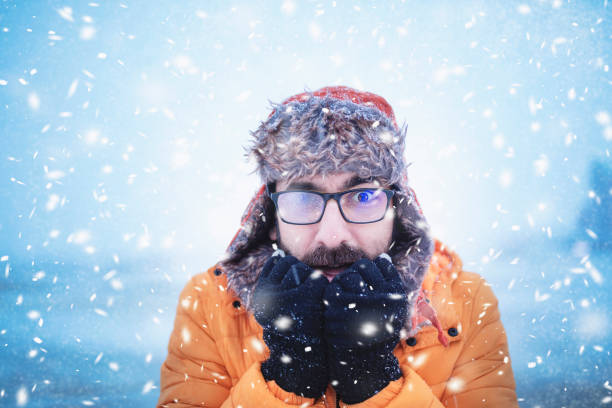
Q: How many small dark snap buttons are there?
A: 4